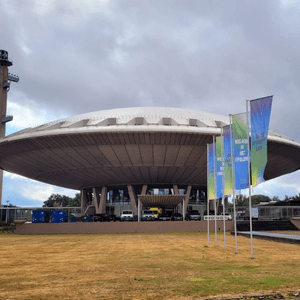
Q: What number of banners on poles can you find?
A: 5